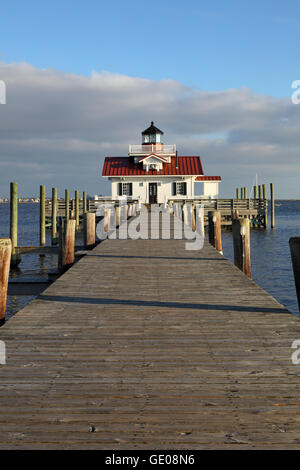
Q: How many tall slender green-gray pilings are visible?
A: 13